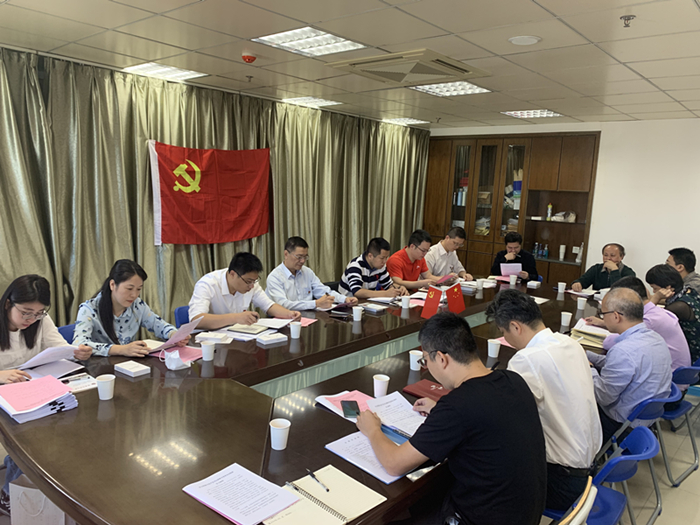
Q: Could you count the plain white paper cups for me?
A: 14